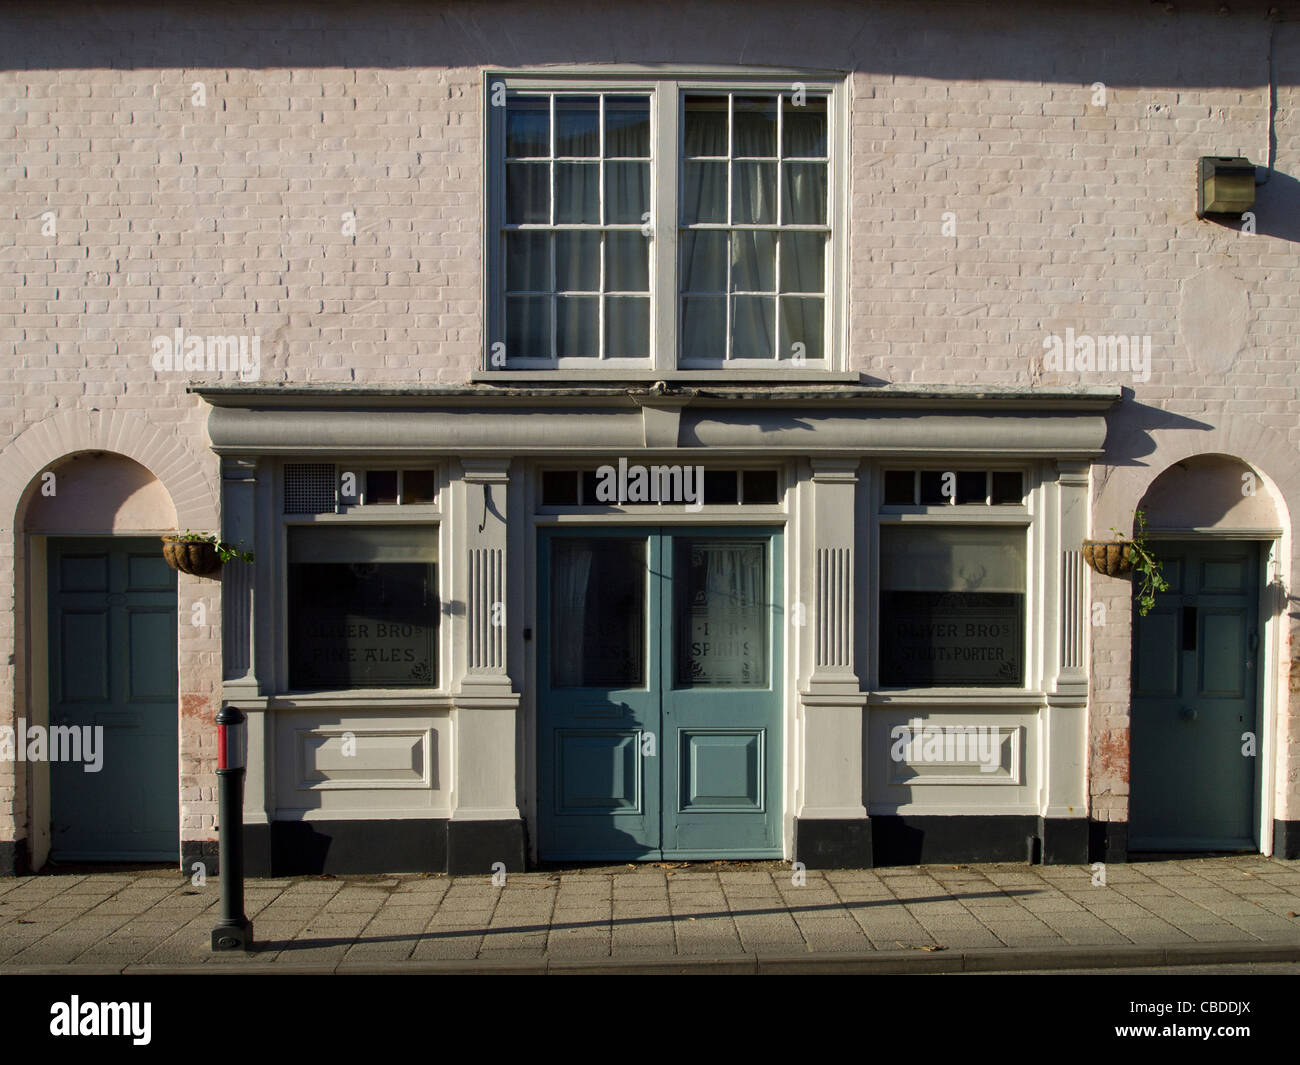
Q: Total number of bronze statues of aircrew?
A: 0